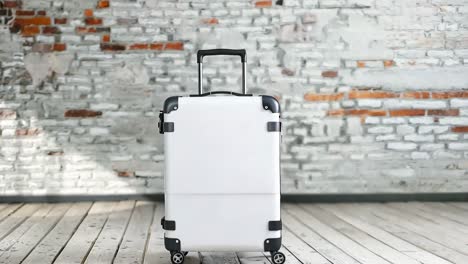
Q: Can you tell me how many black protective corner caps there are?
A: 4